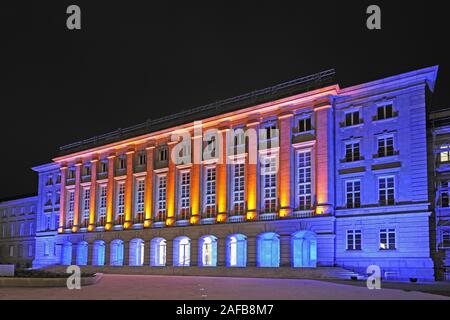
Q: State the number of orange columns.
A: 12